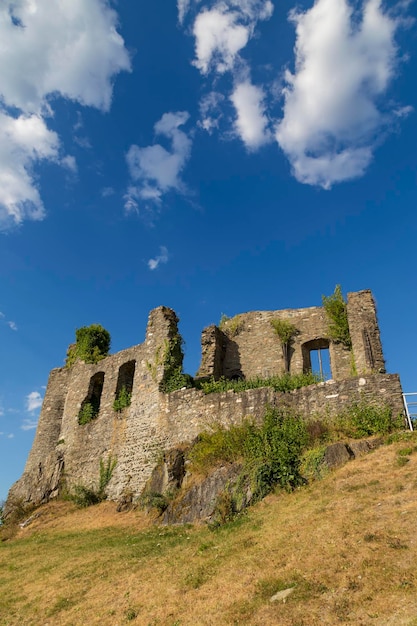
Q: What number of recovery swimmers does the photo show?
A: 0